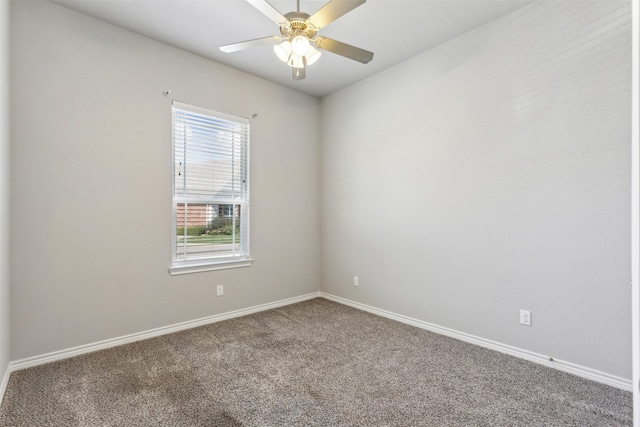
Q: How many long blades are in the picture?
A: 5